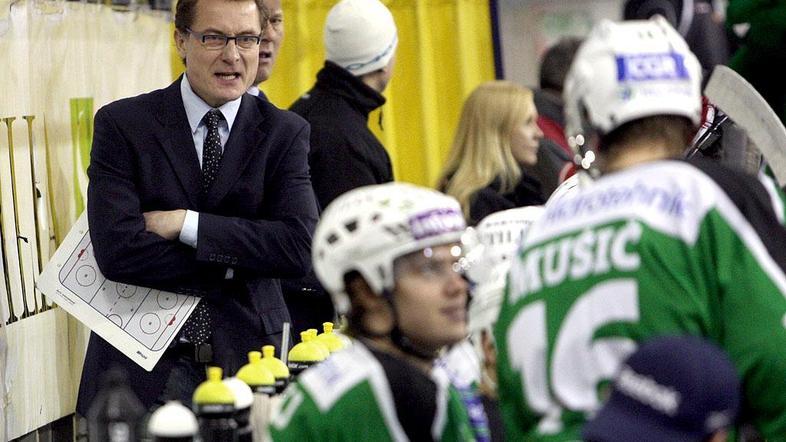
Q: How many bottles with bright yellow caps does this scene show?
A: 6